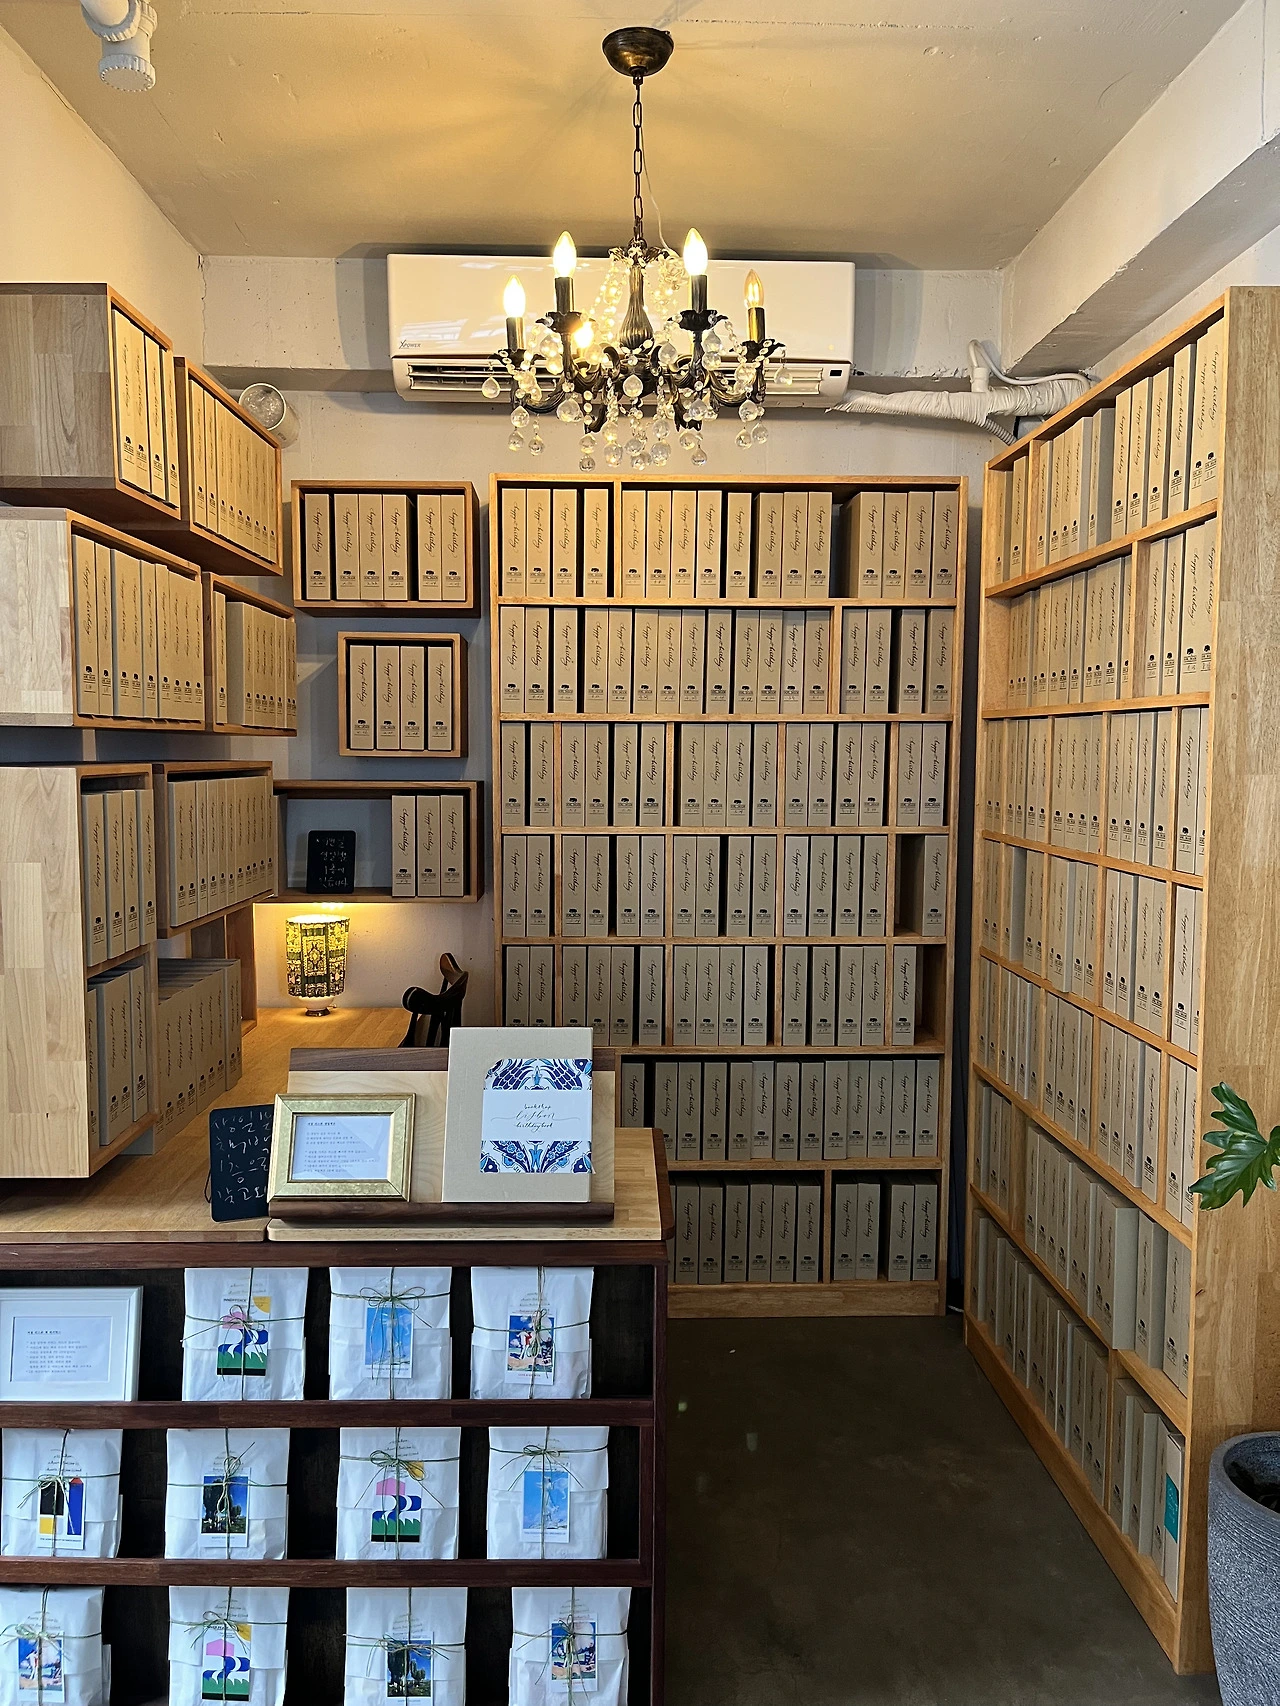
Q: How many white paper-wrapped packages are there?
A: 11